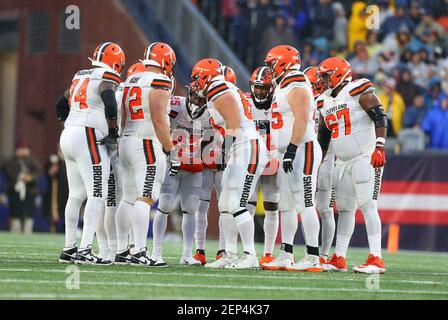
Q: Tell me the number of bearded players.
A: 1